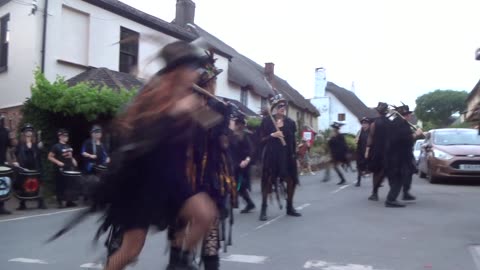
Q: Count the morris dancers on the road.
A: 8